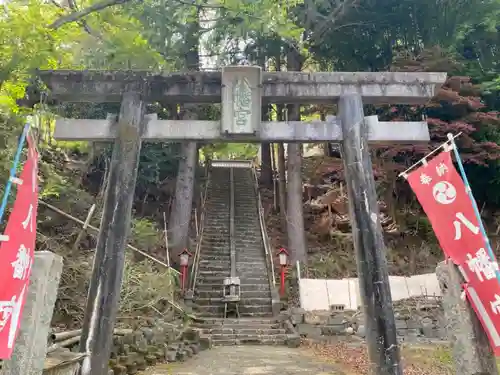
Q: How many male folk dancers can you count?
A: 0